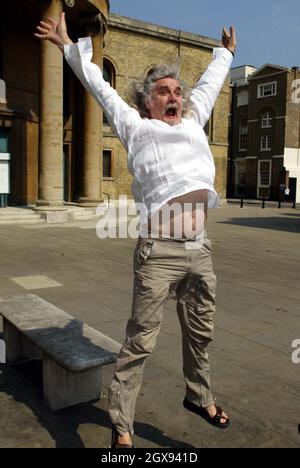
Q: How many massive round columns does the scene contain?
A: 2